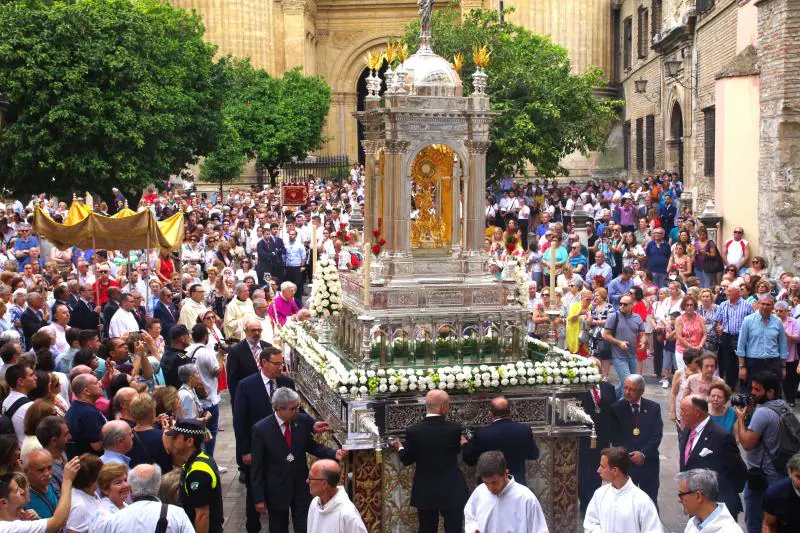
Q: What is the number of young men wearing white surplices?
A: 2